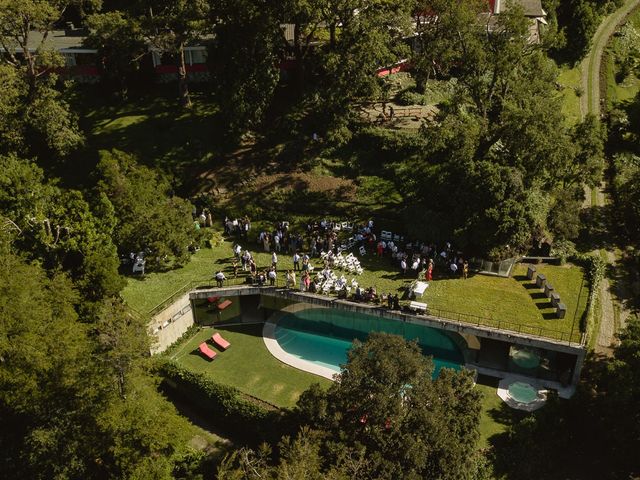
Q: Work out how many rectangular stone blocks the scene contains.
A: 5